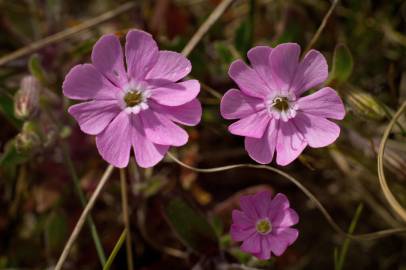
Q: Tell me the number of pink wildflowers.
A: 3